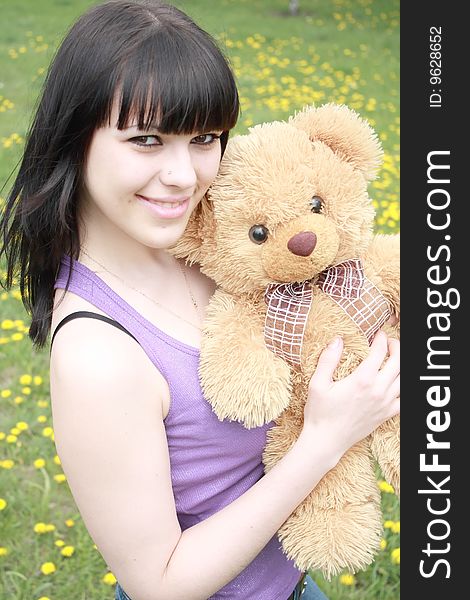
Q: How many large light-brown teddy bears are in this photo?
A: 1